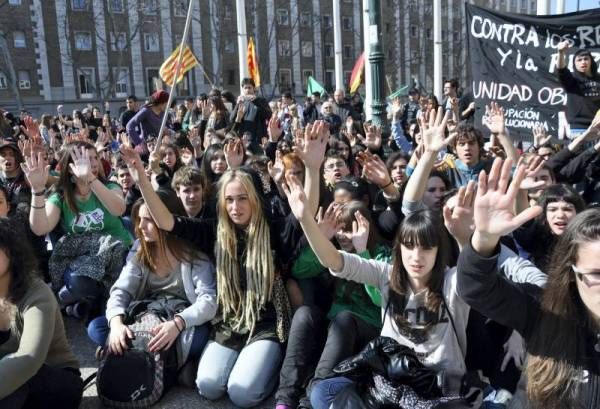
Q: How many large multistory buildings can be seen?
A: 1